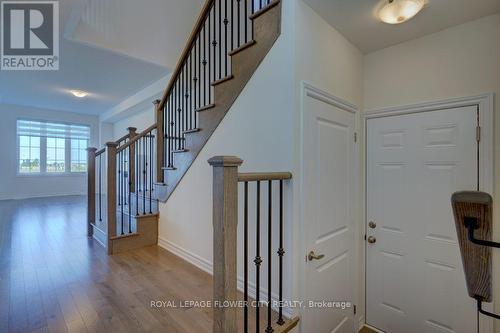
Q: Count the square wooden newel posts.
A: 5